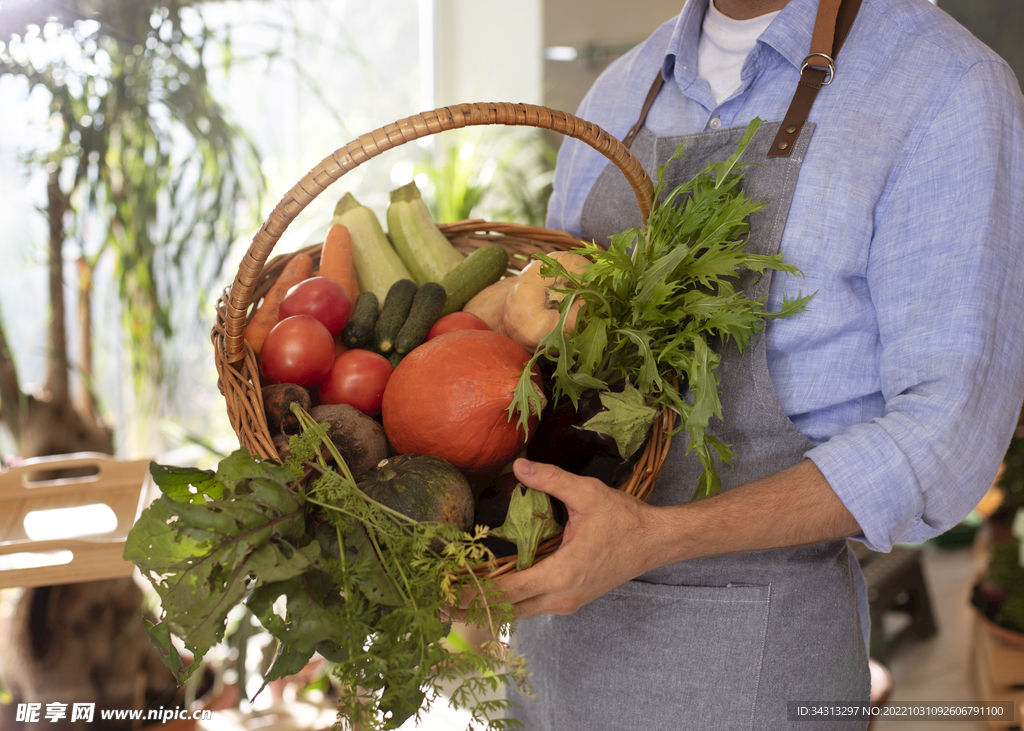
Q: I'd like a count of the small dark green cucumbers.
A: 3